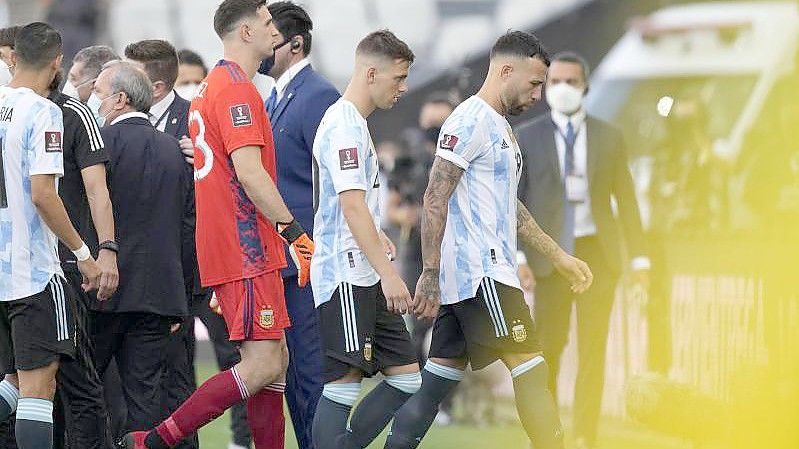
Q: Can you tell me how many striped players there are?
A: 3